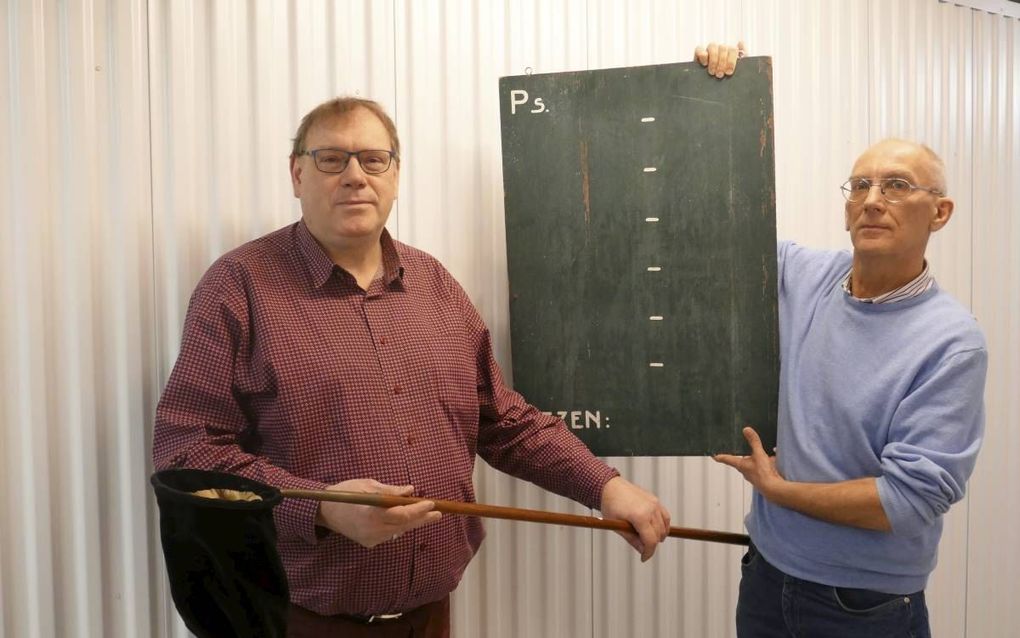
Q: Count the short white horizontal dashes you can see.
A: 6